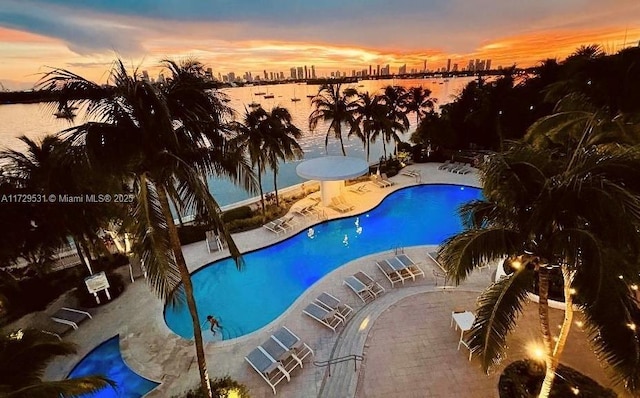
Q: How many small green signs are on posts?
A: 0